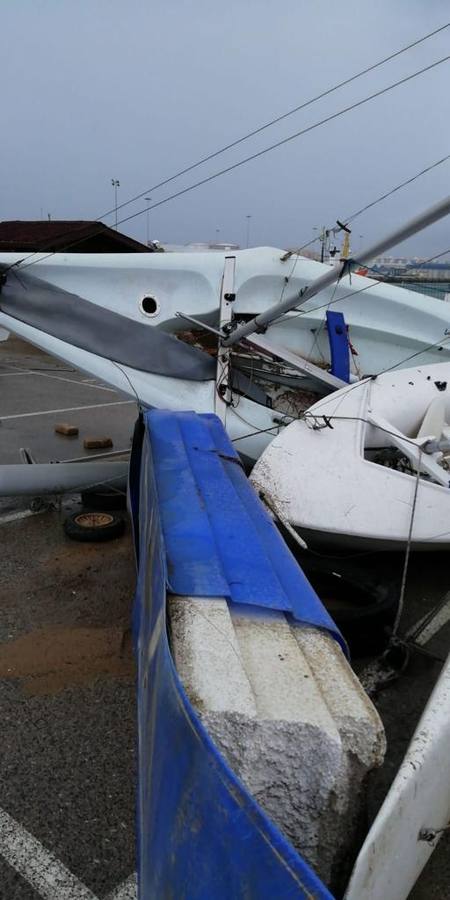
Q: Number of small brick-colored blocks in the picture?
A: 2